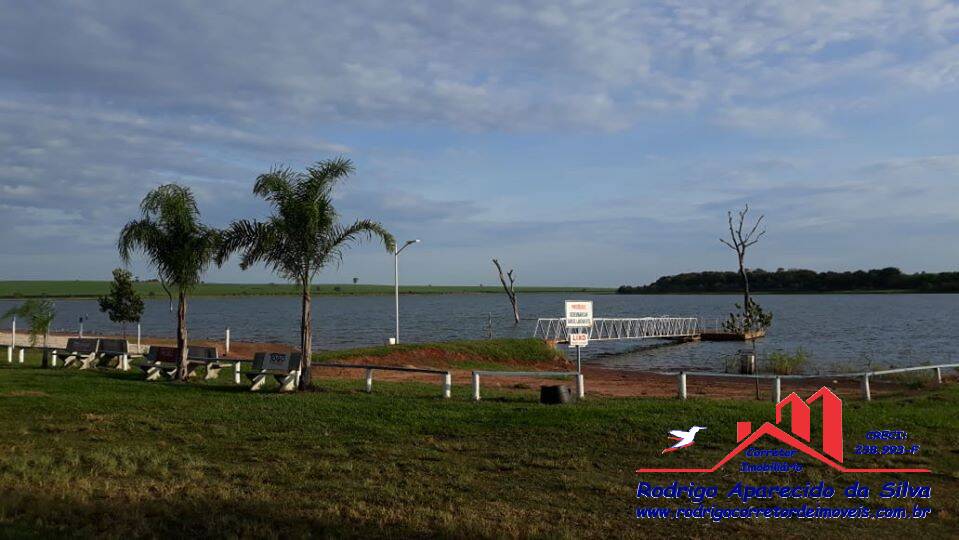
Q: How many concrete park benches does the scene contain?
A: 5